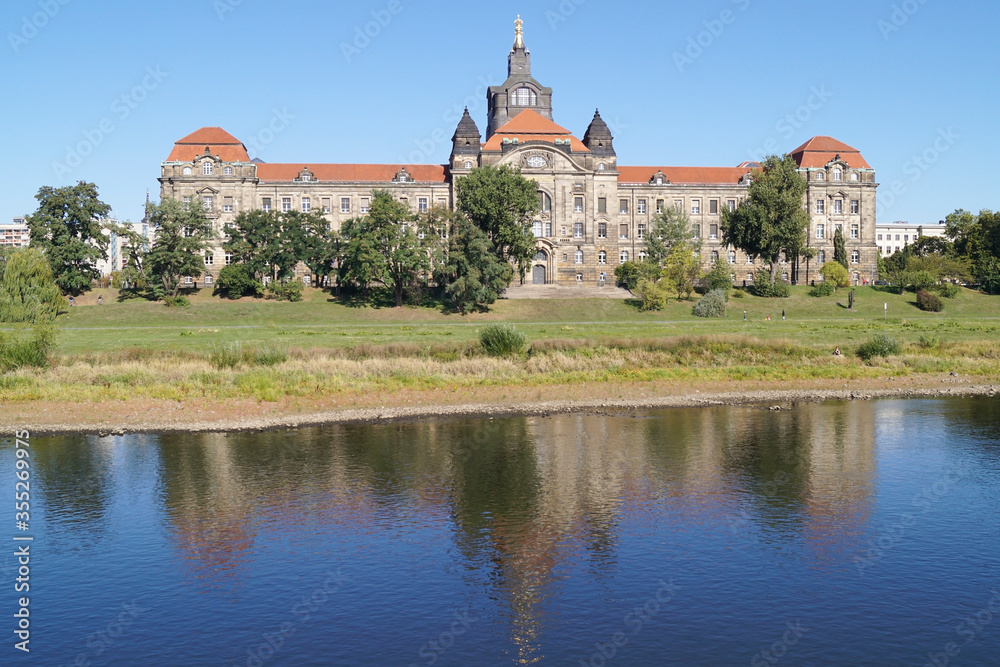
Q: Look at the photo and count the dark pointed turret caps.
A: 2